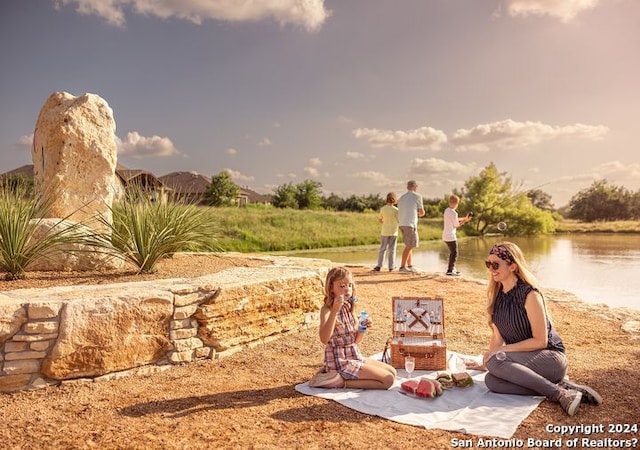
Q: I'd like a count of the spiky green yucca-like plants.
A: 2